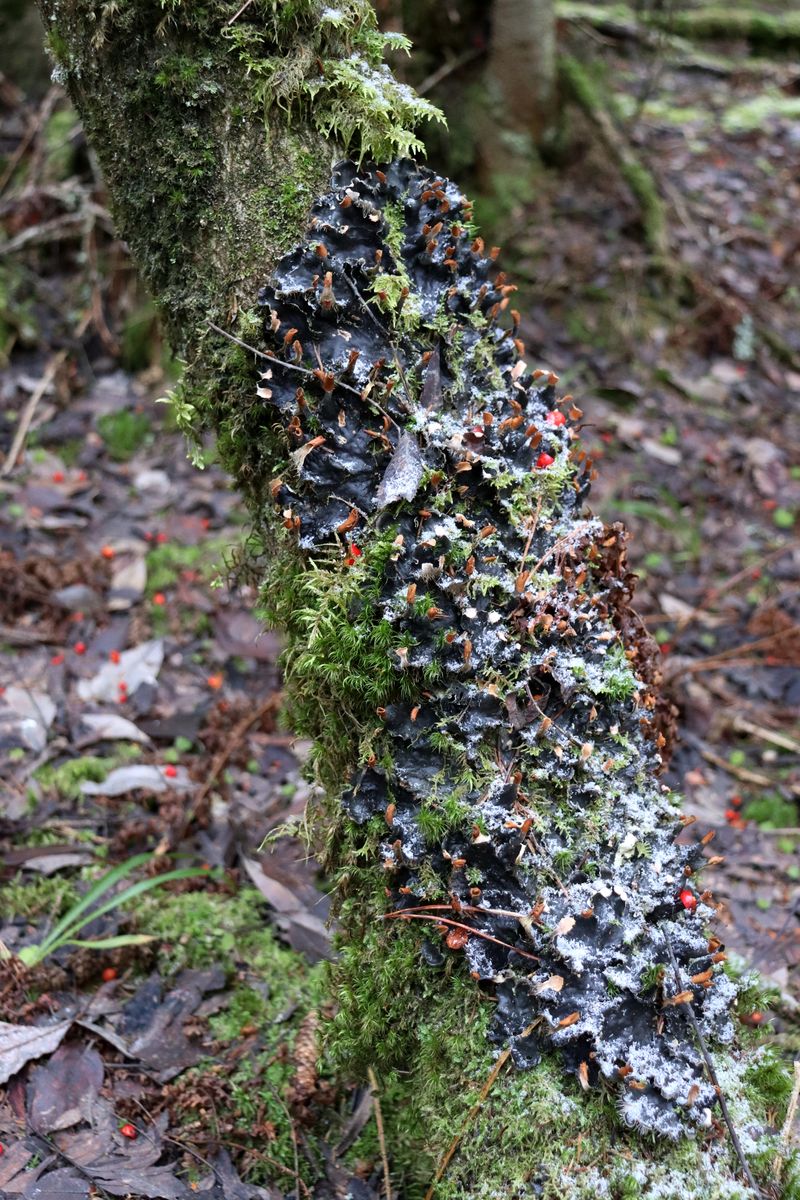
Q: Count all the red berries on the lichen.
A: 4